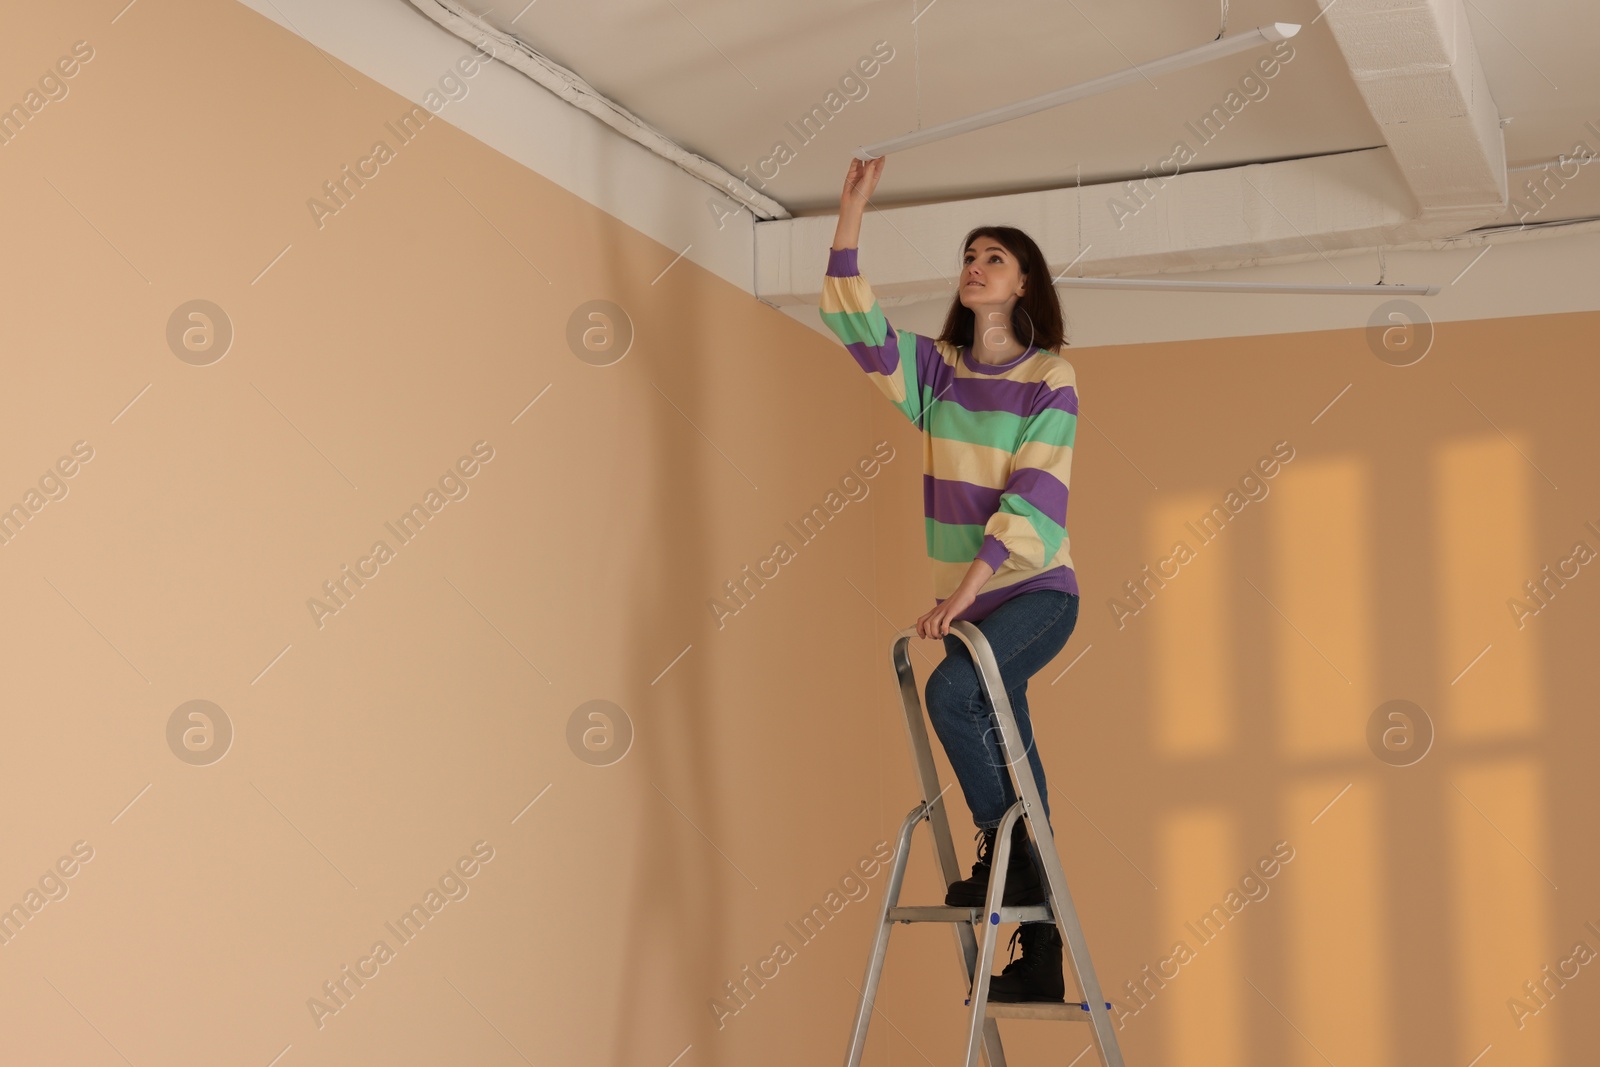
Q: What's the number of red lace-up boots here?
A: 0